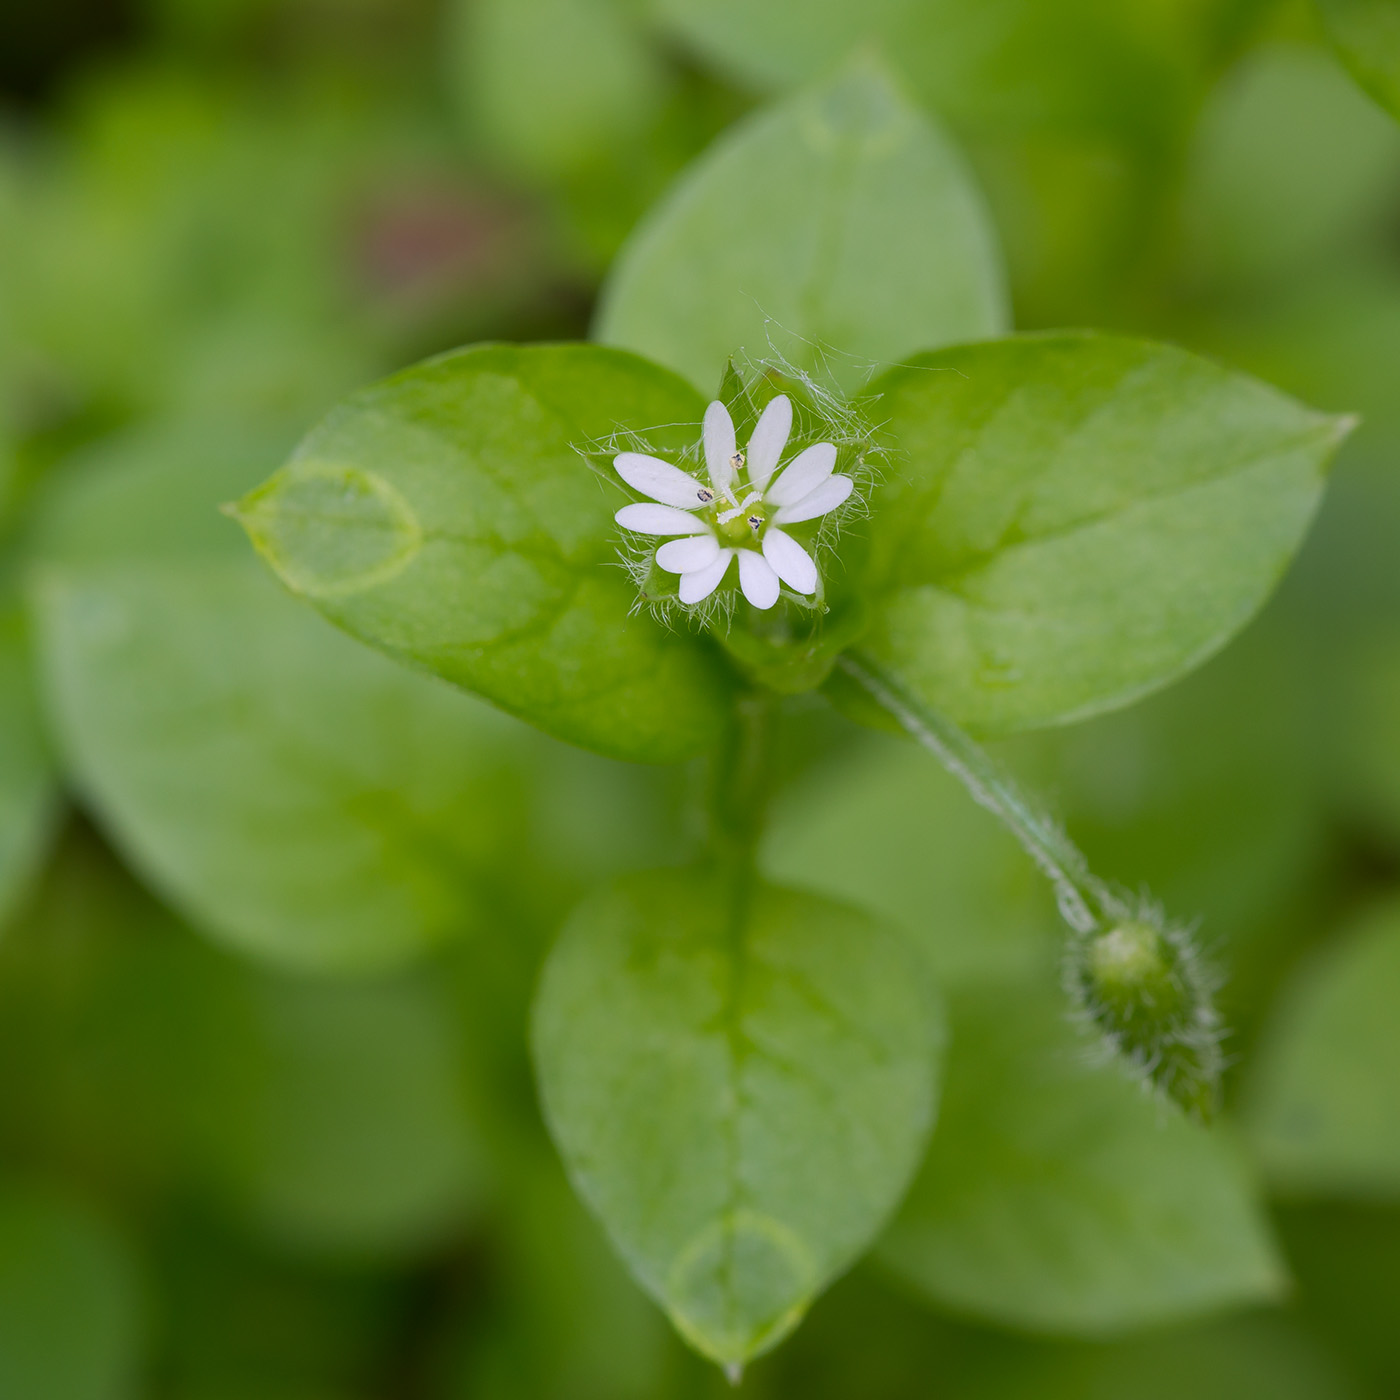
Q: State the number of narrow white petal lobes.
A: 10